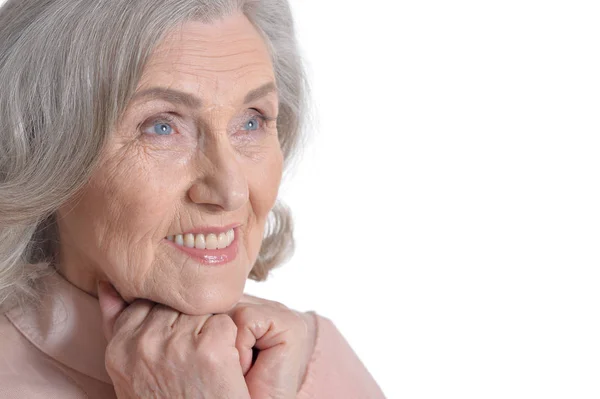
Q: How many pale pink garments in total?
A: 1